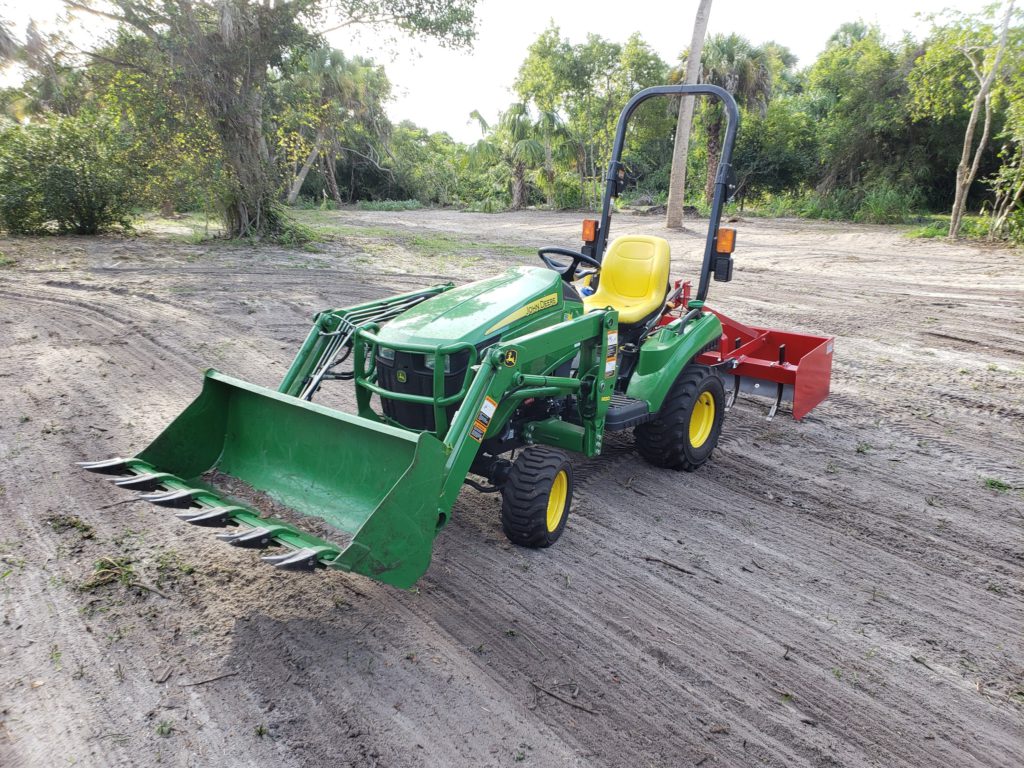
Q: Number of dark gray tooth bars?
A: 6